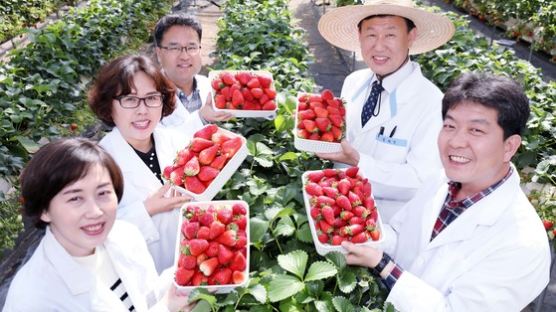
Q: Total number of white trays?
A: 5